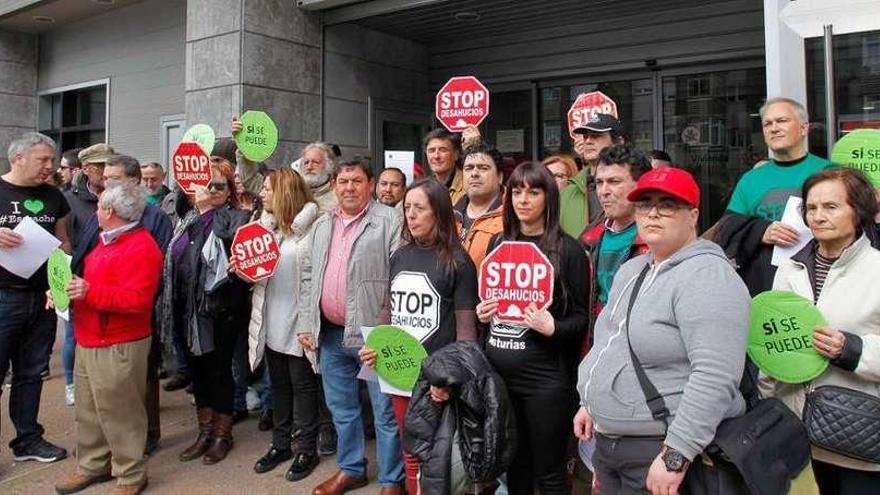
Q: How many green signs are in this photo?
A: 6